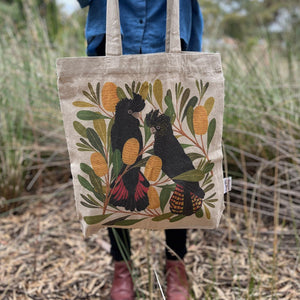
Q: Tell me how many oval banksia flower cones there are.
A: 6